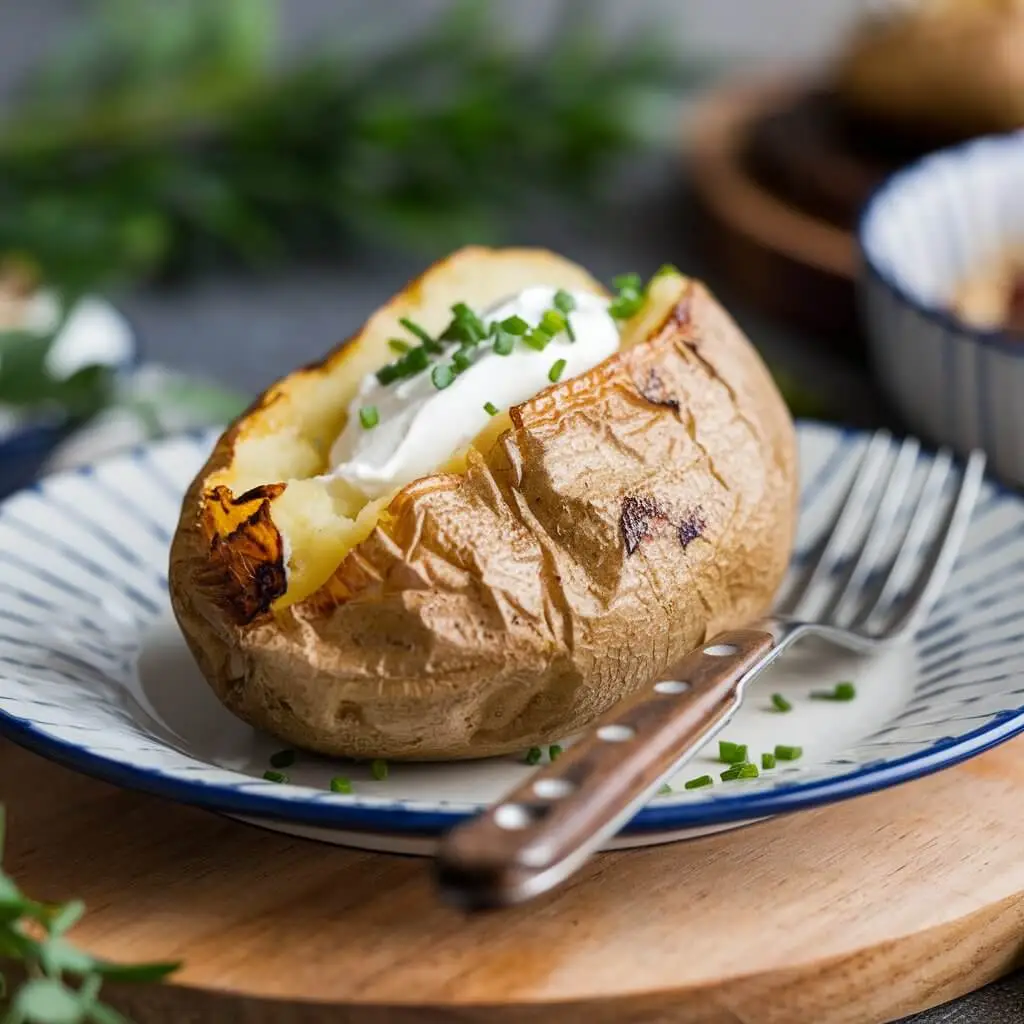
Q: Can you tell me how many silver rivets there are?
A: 5